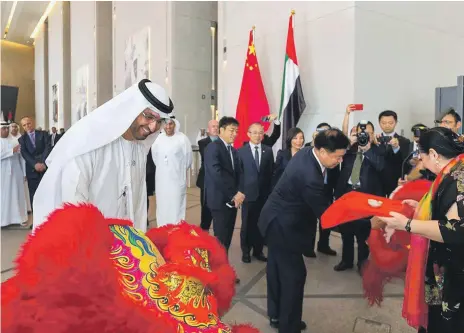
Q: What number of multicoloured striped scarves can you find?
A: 1